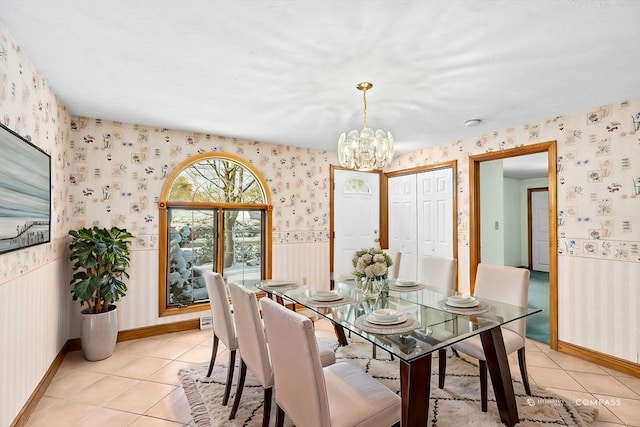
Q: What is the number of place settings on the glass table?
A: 6